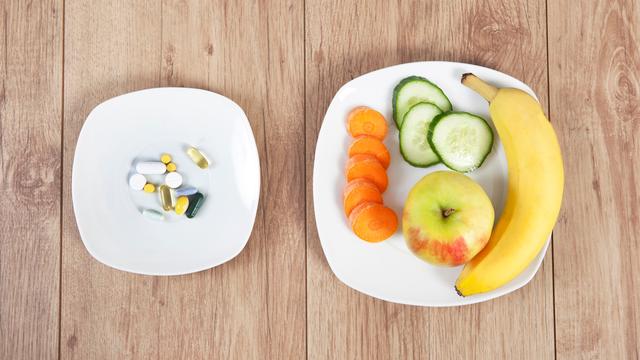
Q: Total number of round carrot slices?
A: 5